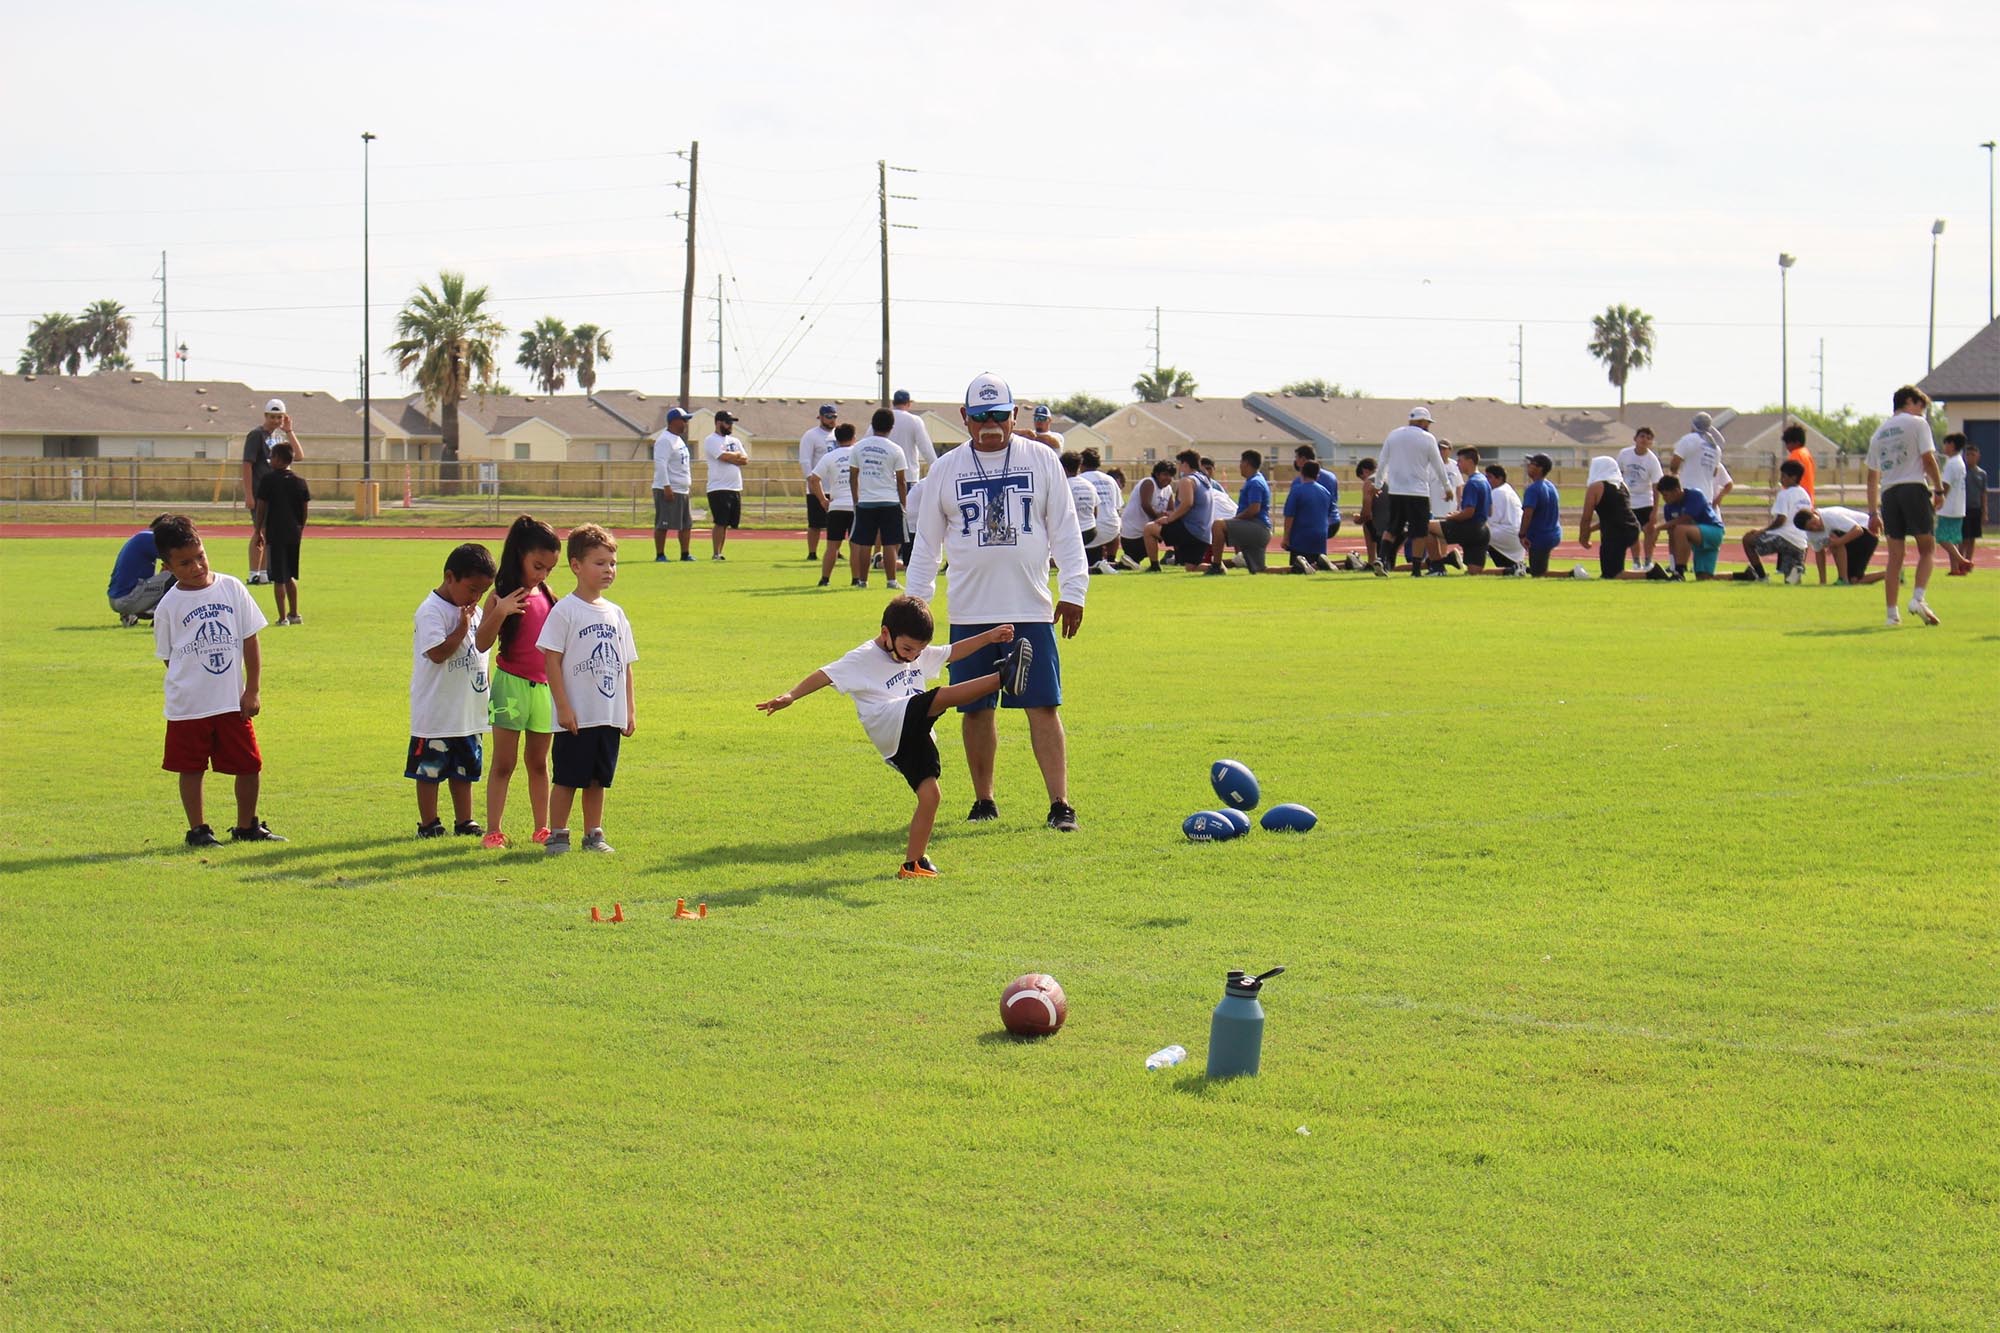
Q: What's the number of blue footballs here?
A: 4